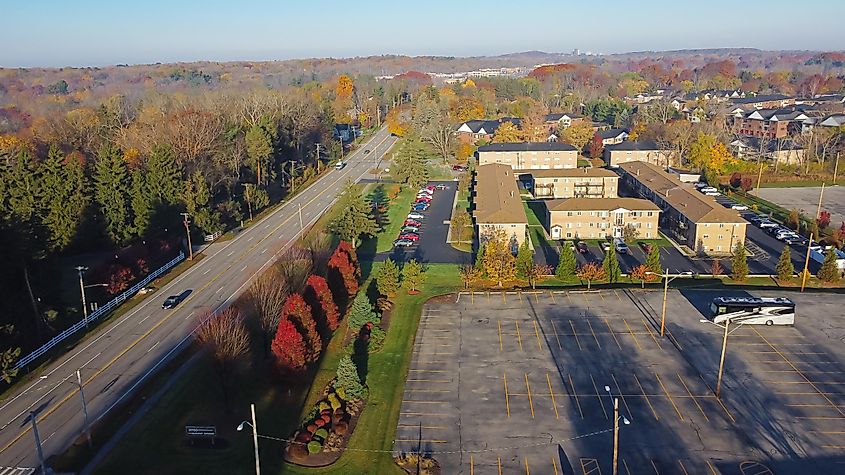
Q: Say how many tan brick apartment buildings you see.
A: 6